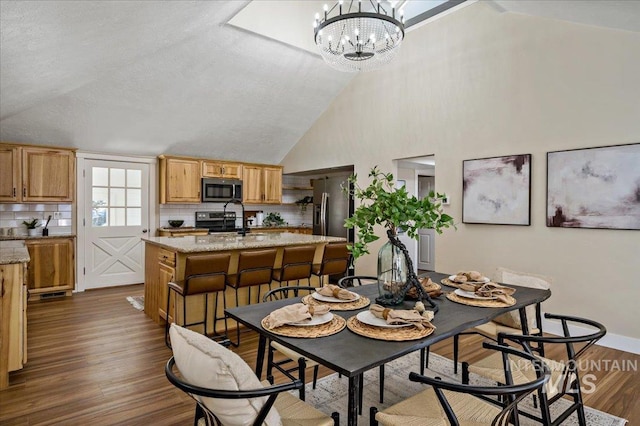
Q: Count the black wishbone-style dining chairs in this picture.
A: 6